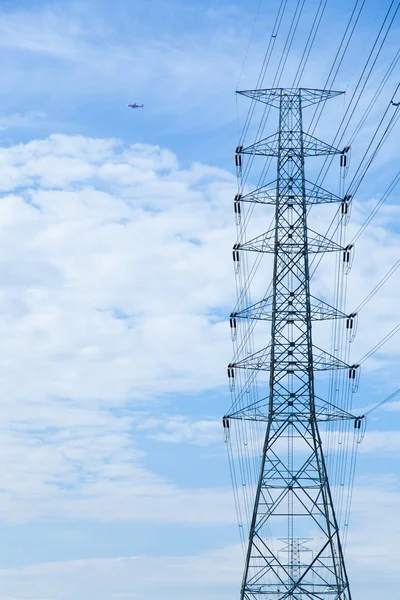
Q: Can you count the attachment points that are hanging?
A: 12